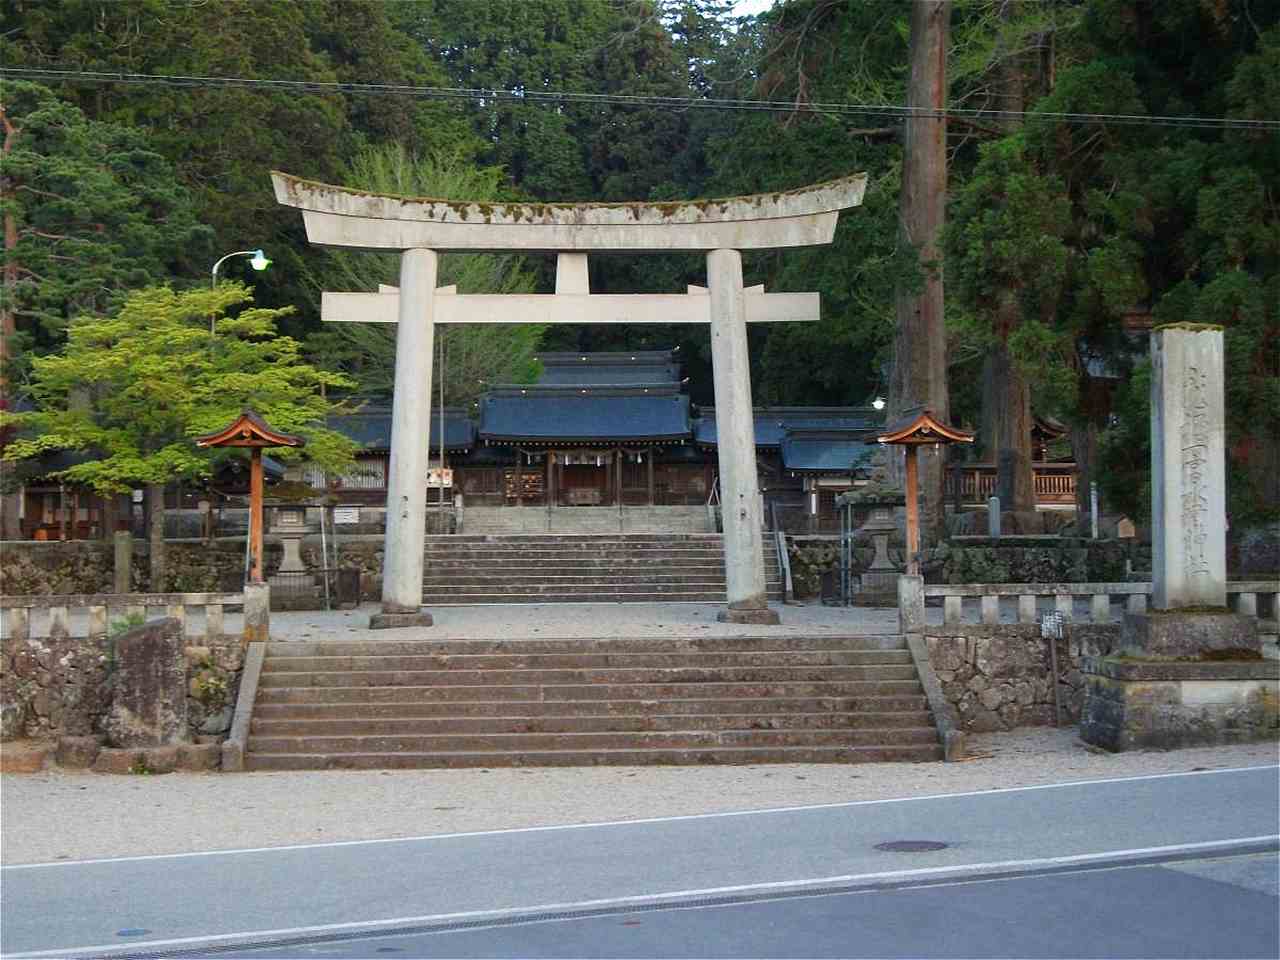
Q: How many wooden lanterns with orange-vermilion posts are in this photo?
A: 2